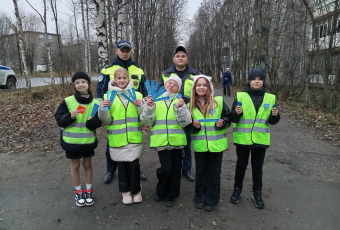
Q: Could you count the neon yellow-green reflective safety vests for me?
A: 7